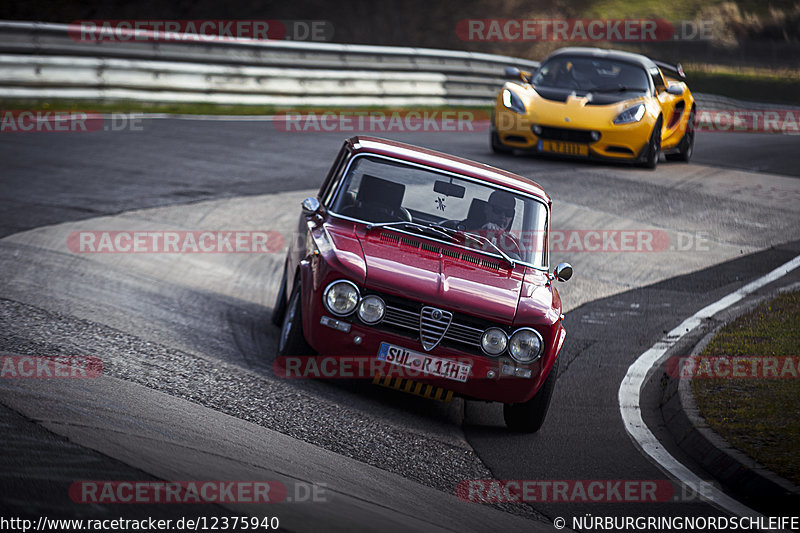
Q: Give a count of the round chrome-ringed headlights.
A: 4